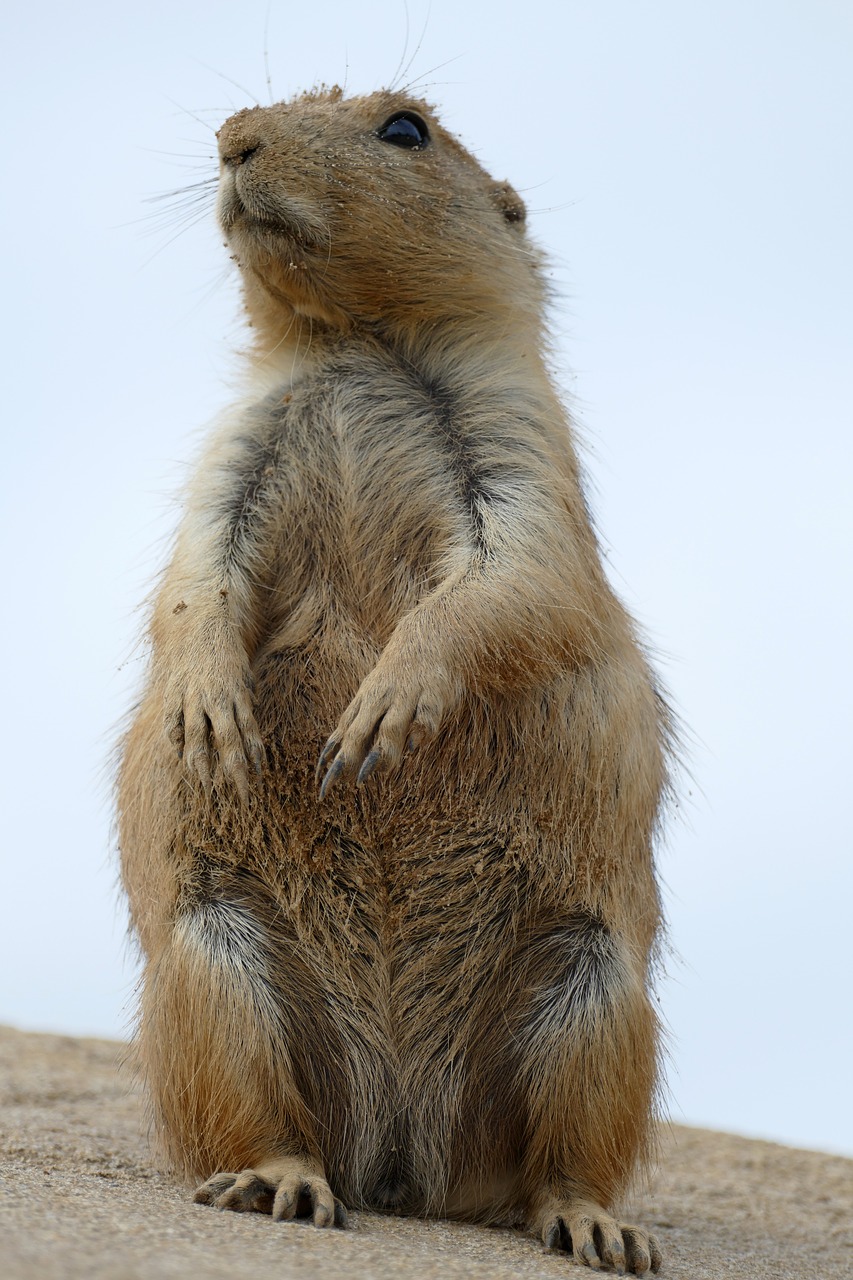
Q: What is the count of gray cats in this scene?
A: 0